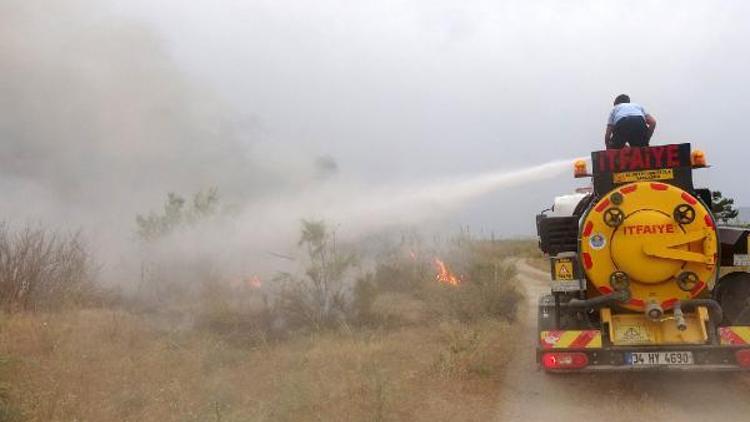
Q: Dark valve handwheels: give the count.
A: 4